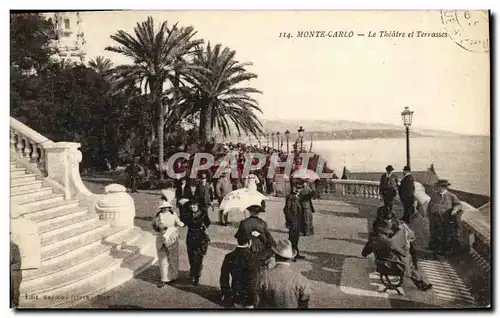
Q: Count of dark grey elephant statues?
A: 0